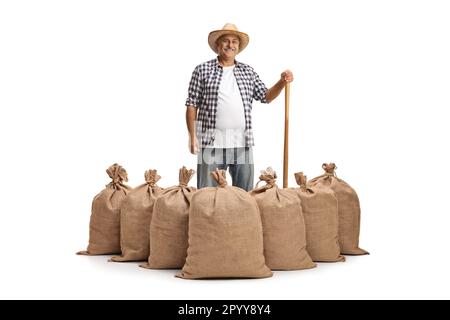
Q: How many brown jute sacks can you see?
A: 7